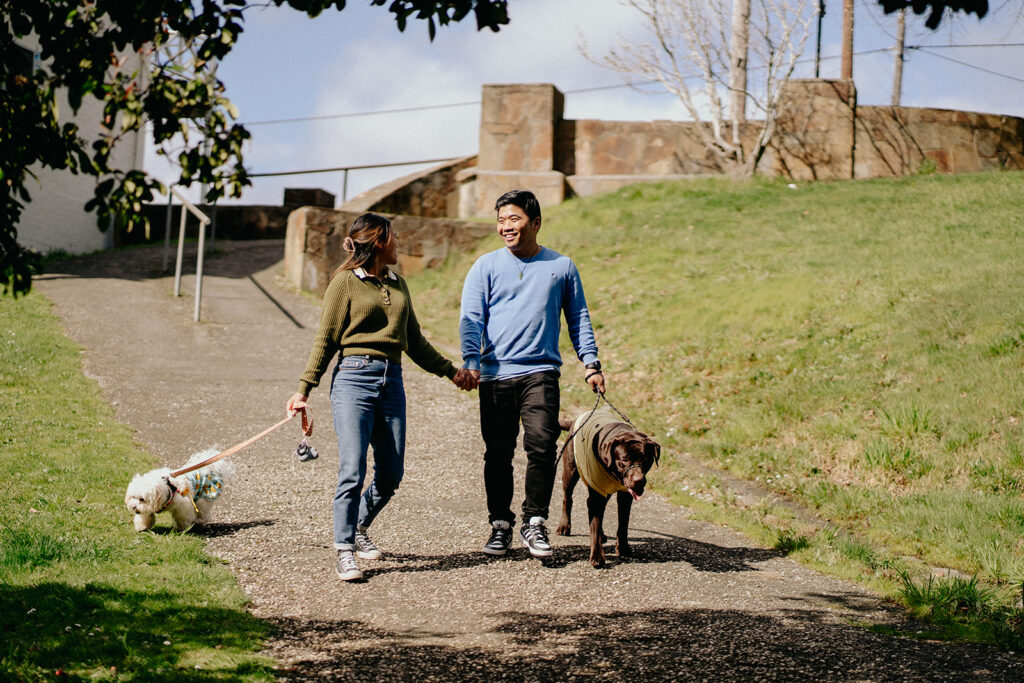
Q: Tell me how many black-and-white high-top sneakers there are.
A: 4